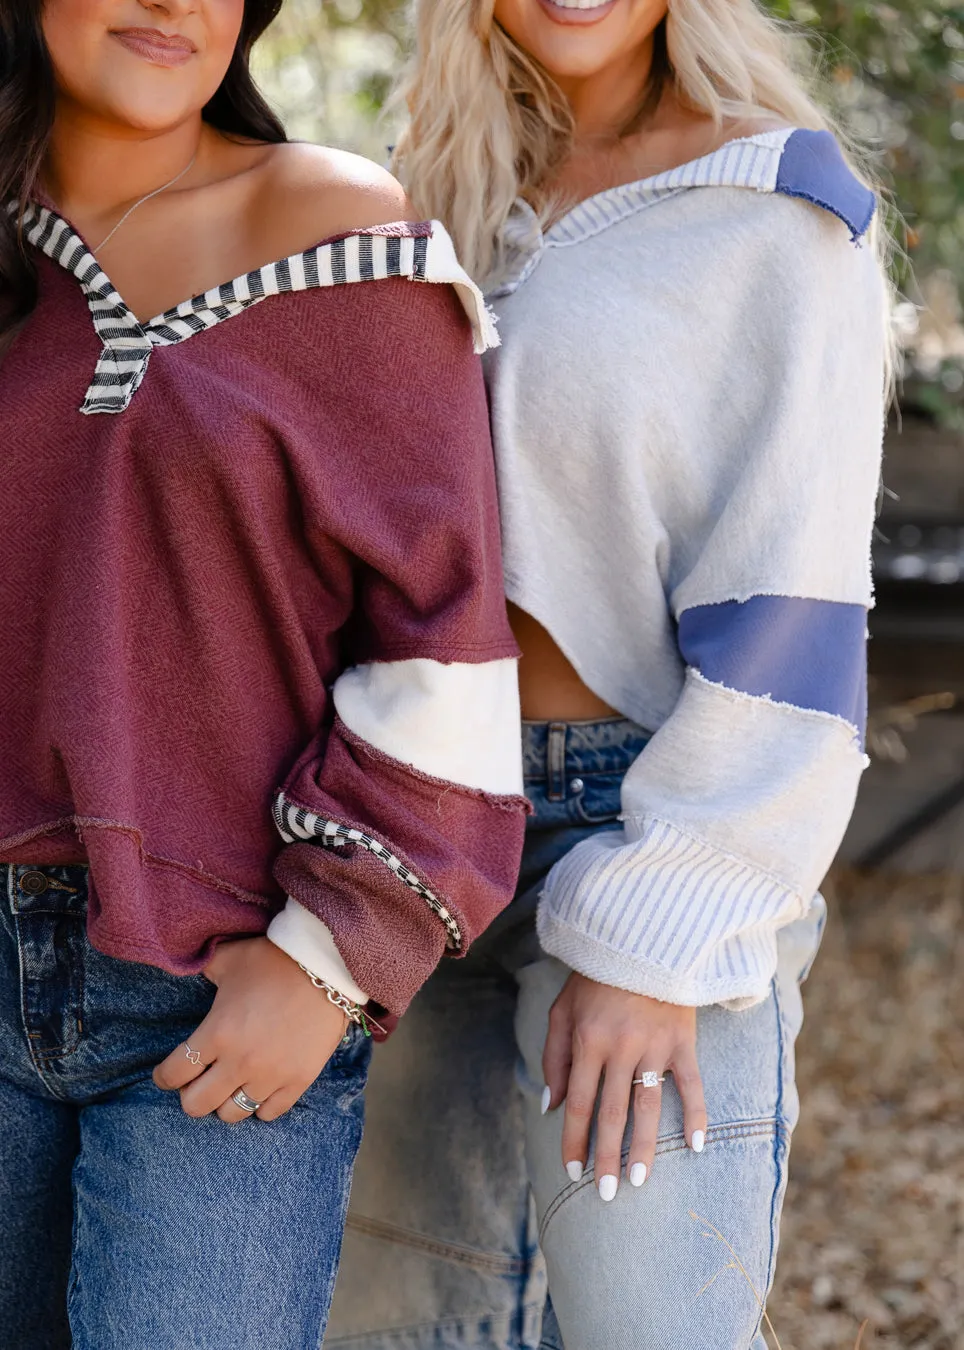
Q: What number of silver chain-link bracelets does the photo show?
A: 1